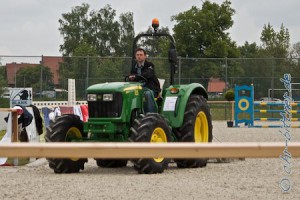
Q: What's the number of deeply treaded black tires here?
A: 4